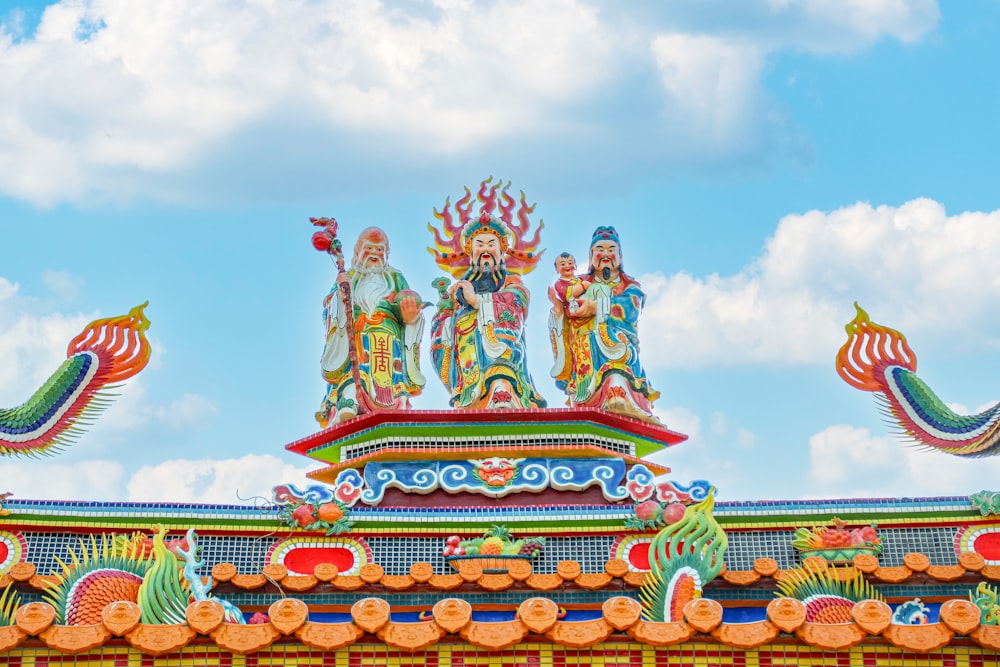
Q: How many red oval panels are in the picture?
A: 4